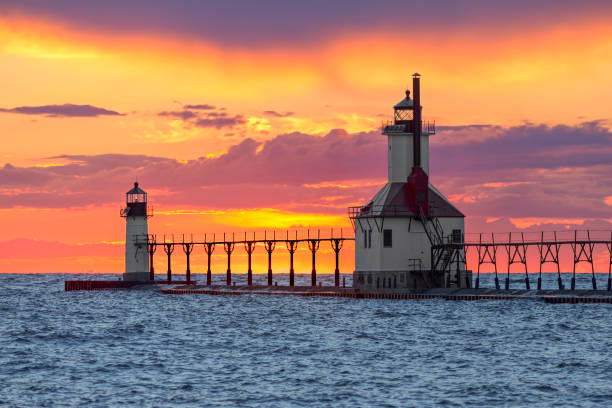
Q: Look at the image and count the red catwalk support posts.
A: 10